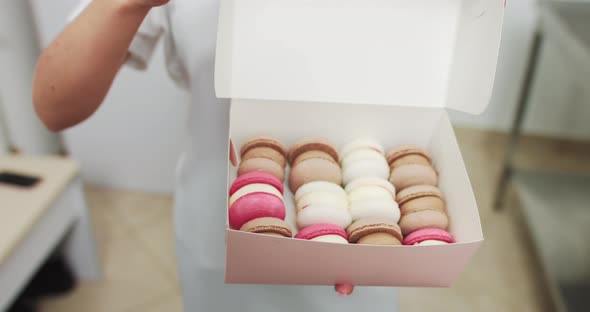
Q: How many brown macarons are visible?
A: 6